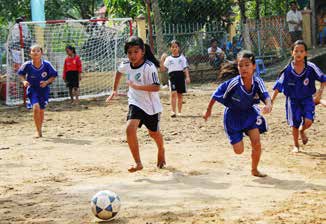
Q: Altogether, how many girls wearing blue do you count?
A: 3